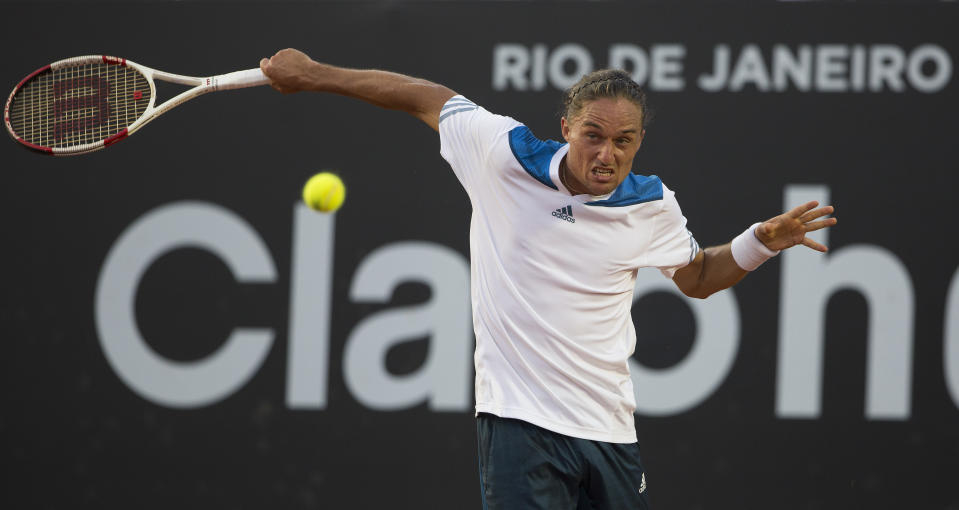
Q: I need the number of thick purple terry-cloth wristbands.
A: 0